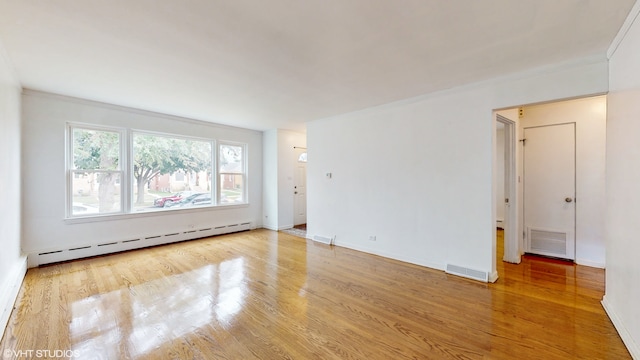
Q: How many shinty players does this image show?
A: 0